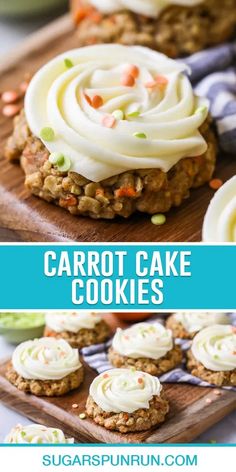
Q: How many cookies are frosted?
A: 10